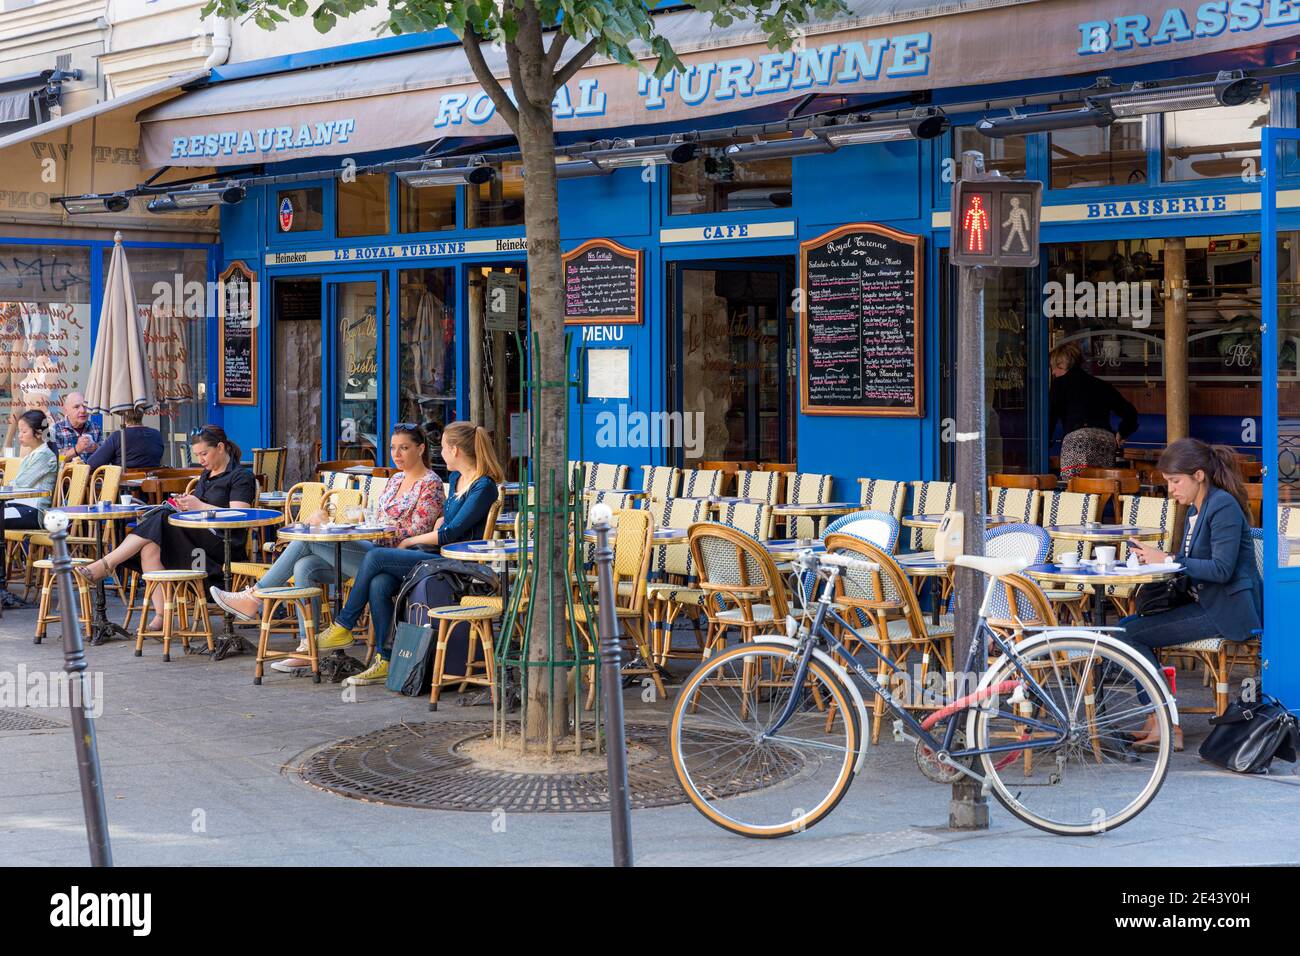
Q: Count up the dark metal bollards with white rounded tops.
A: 2